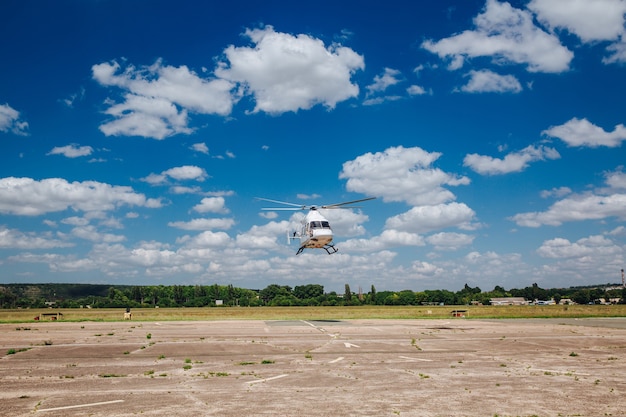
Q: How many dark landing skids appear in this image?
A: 2